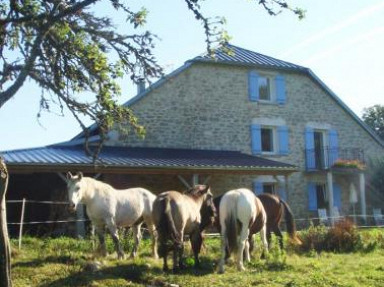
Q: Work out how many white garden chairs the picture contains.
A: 3